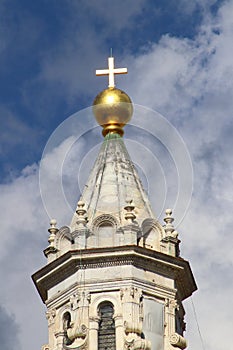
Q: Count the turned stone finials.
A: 4